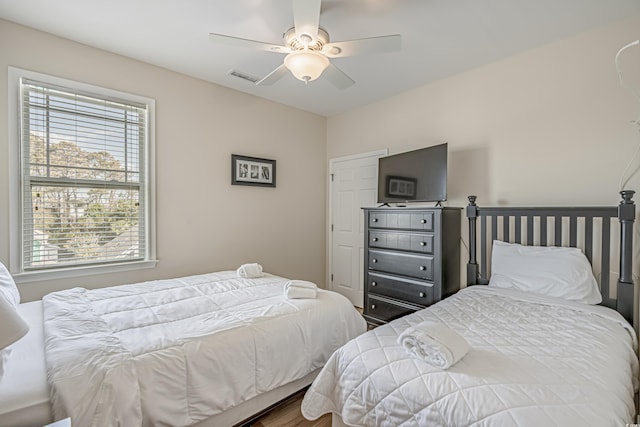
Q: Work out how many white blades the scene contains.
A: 5